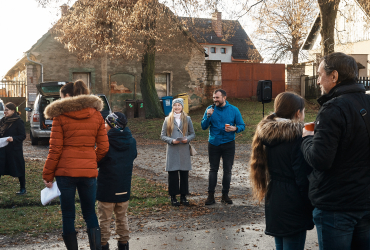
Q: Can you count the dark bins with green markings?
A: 2